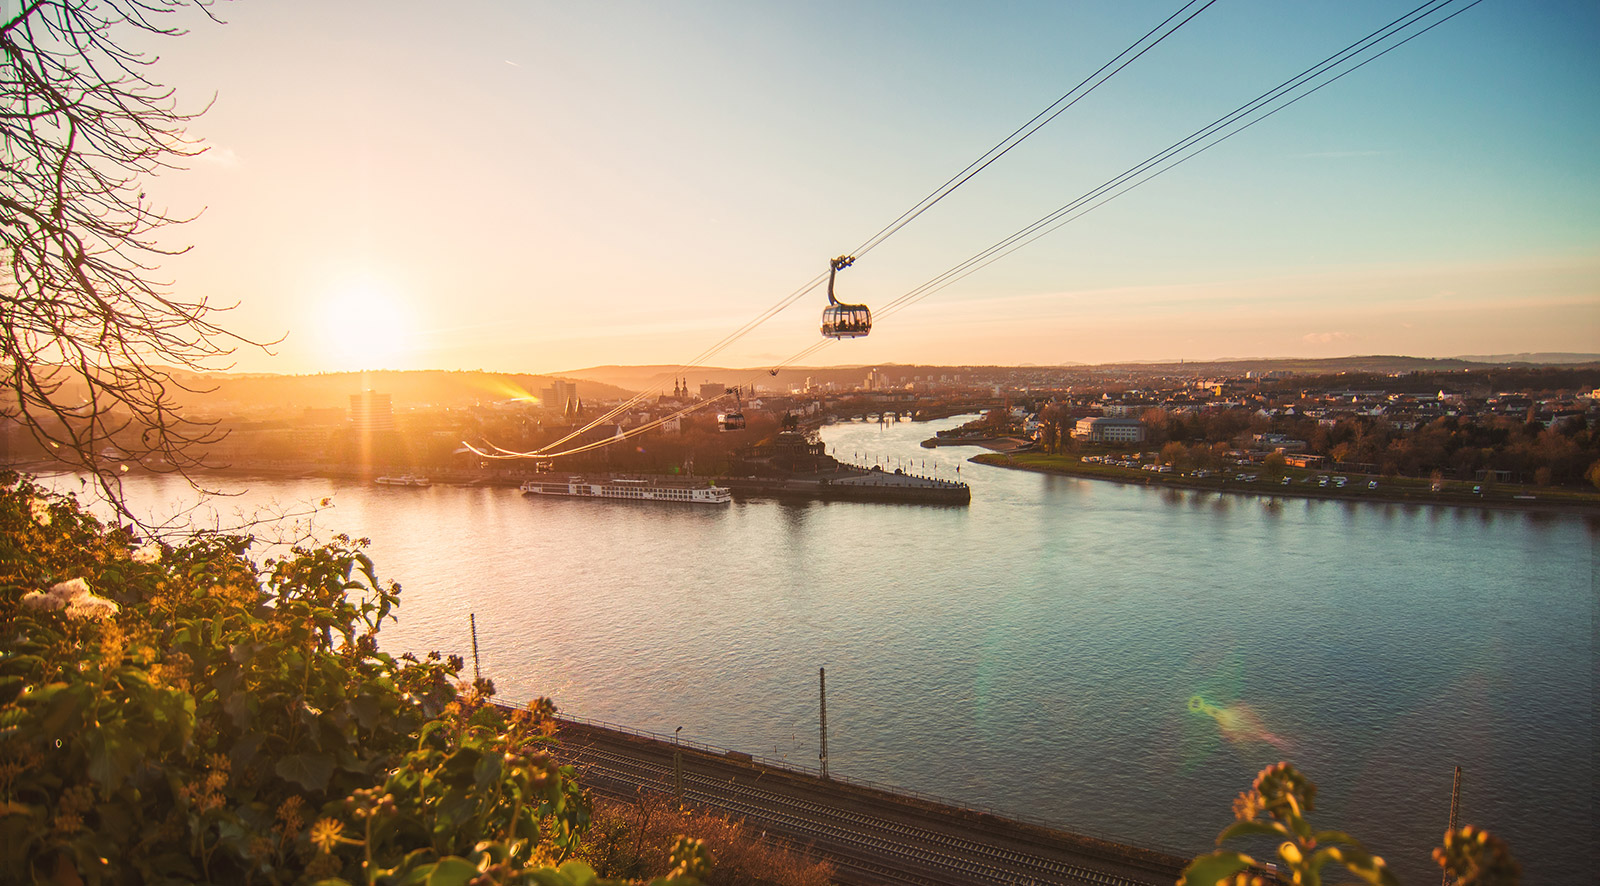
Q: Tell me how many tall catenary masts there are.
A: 3